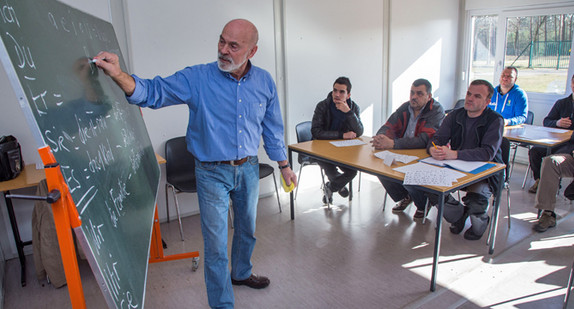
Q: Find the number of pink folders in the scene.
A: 0